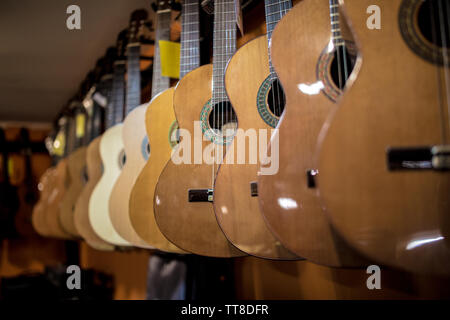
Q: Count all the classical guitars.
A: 11